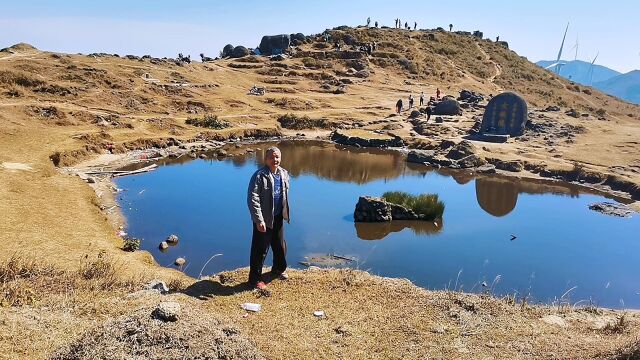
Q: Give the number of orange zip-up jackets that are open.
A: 0